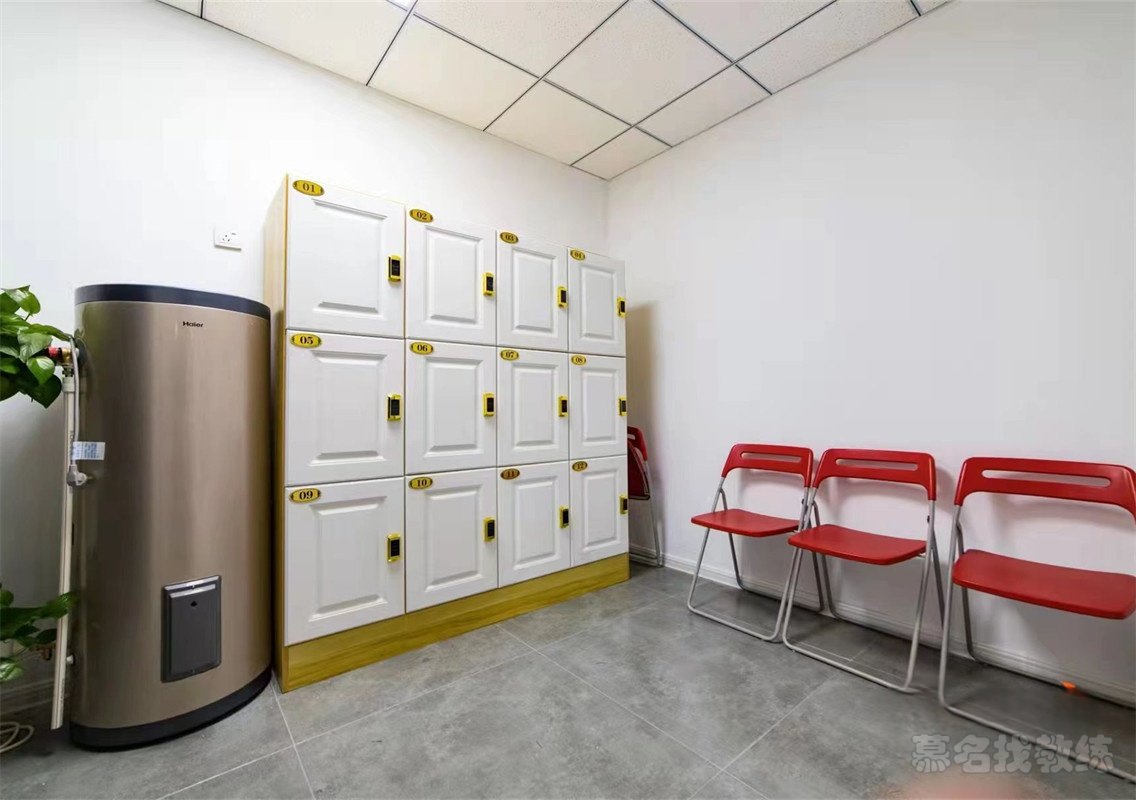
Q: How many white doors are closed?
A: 12